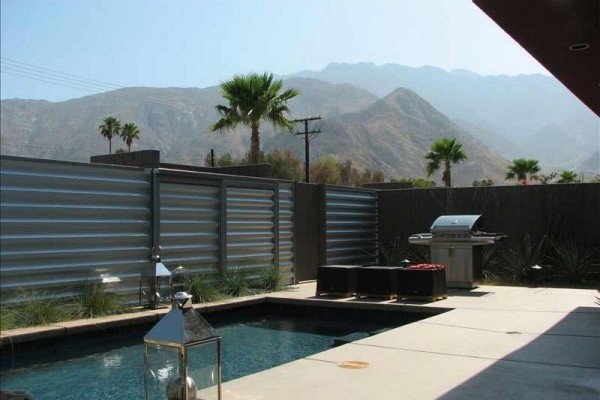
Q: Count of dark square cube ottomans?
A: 3